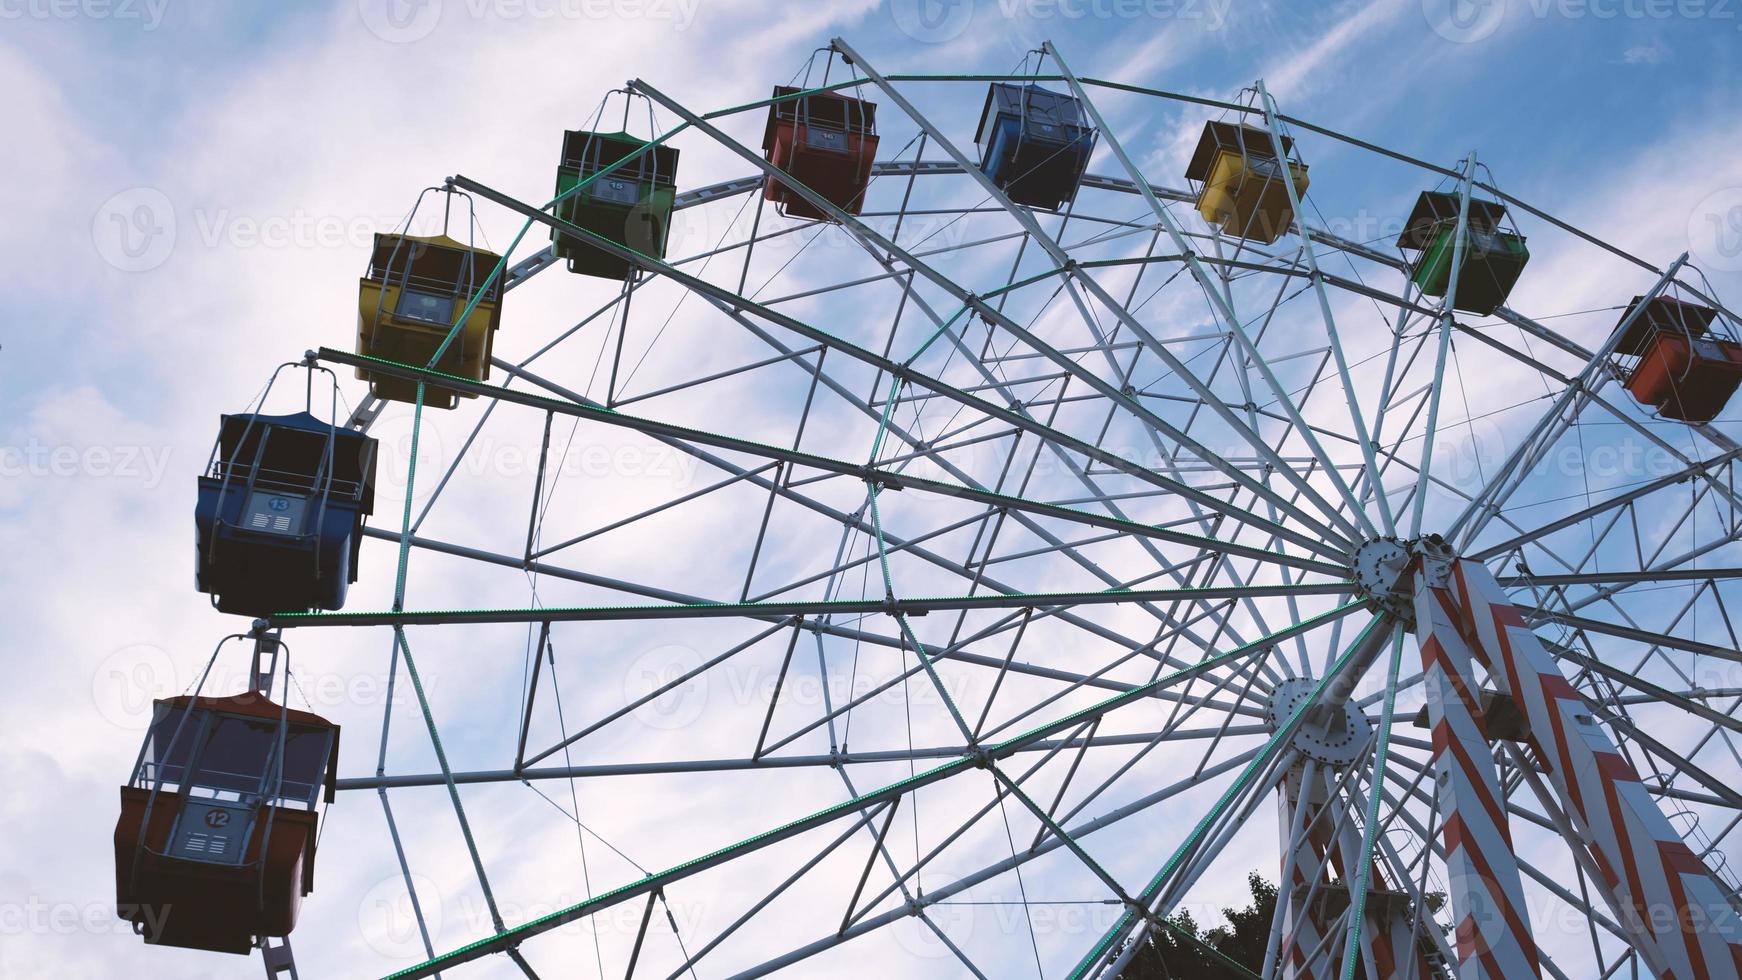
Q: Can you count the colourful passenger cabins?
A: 9